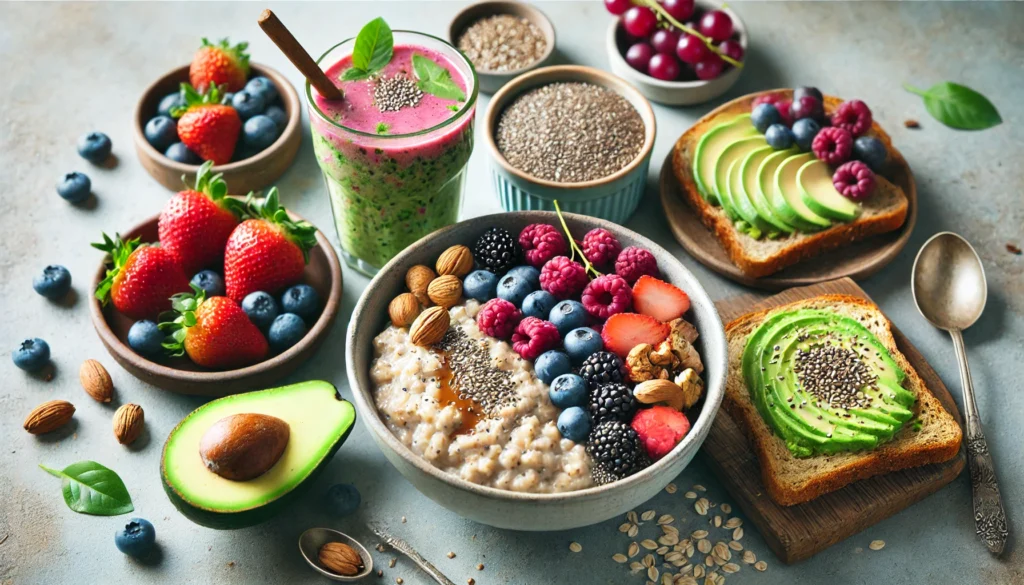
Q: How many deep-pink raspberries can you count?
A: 10